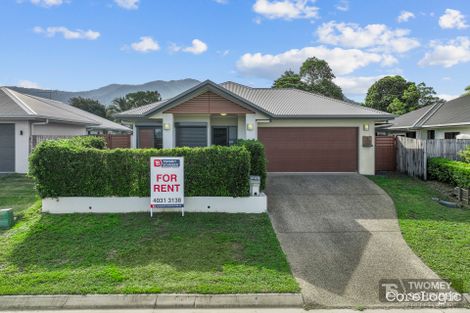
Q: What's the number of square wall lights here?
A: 3